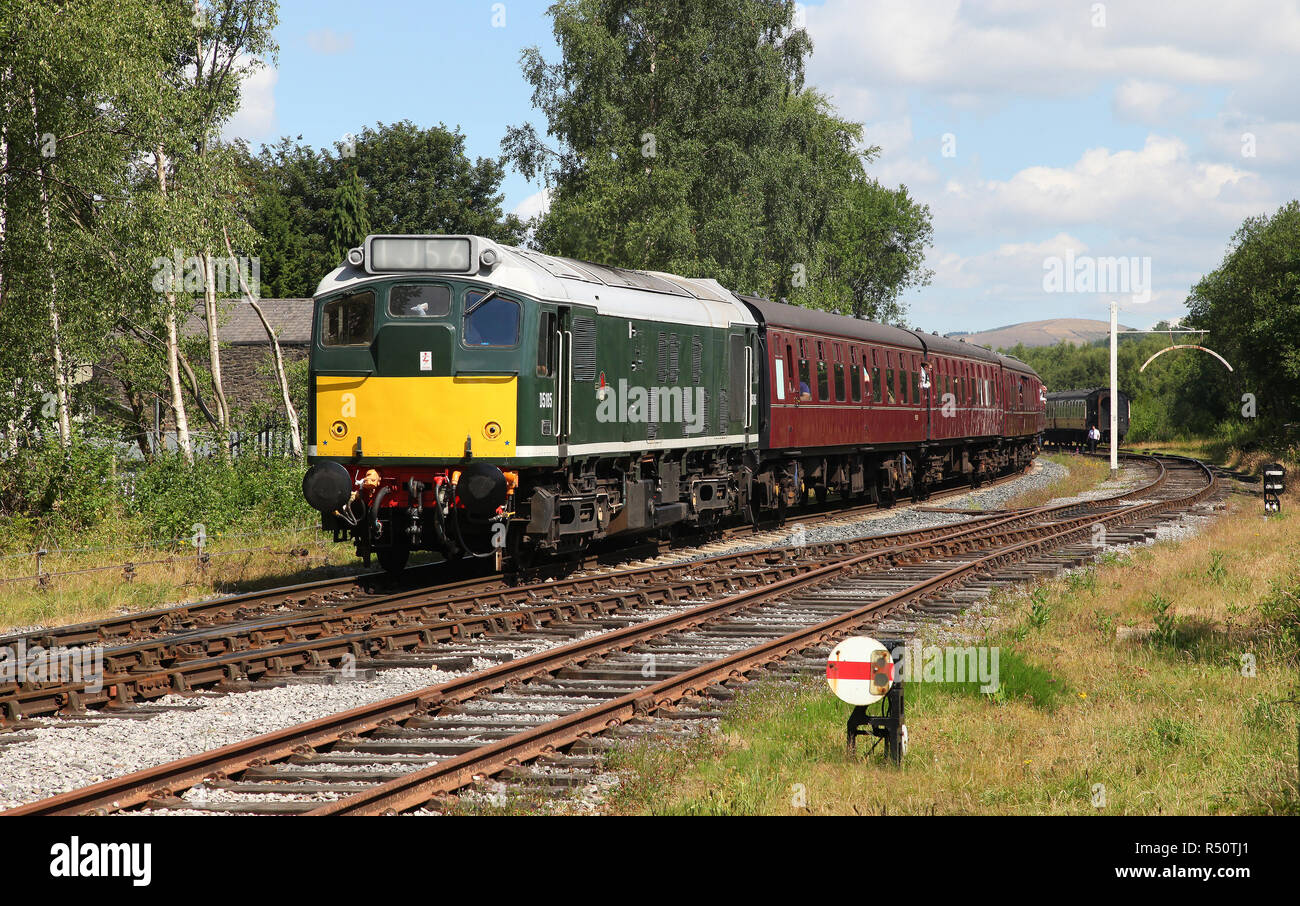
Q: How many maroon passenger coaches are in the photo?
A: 3